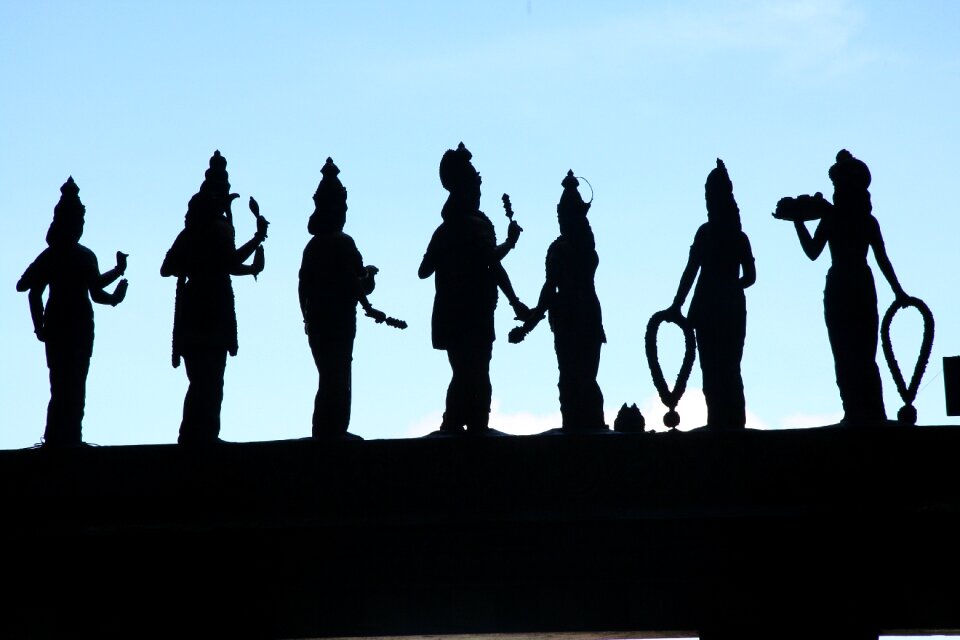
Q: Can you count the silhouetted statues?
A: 7